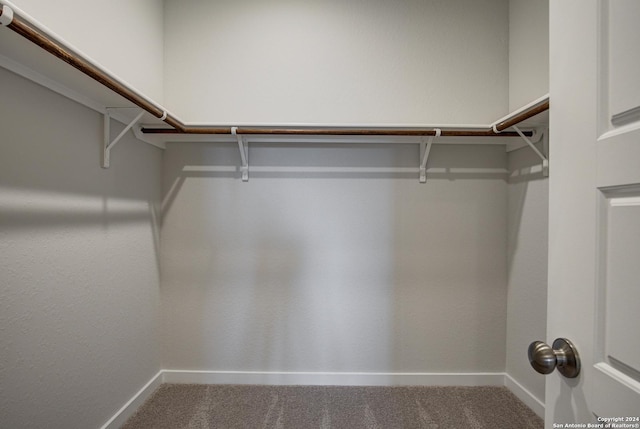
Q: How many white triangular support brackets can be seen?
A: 4